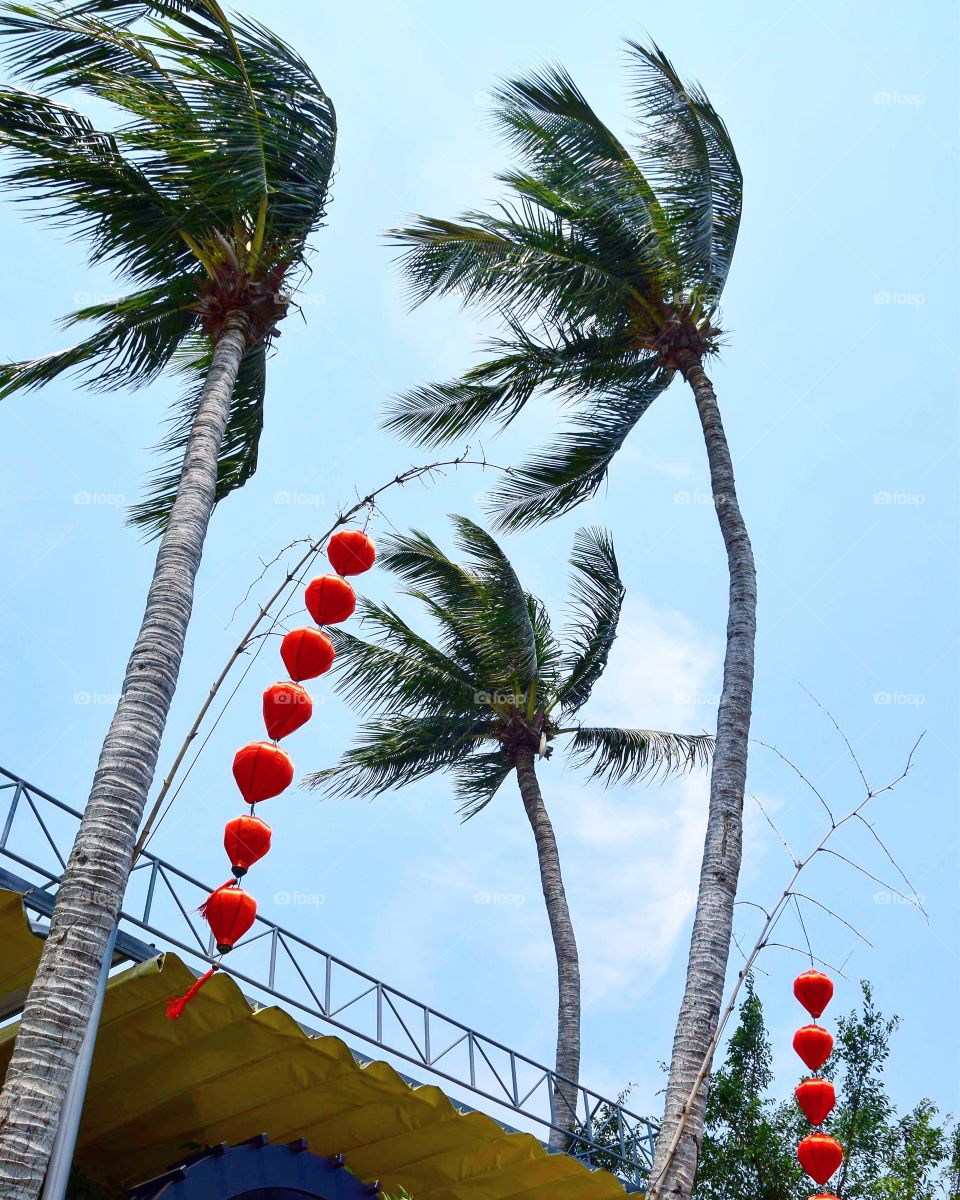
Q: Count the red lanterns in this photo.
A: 12